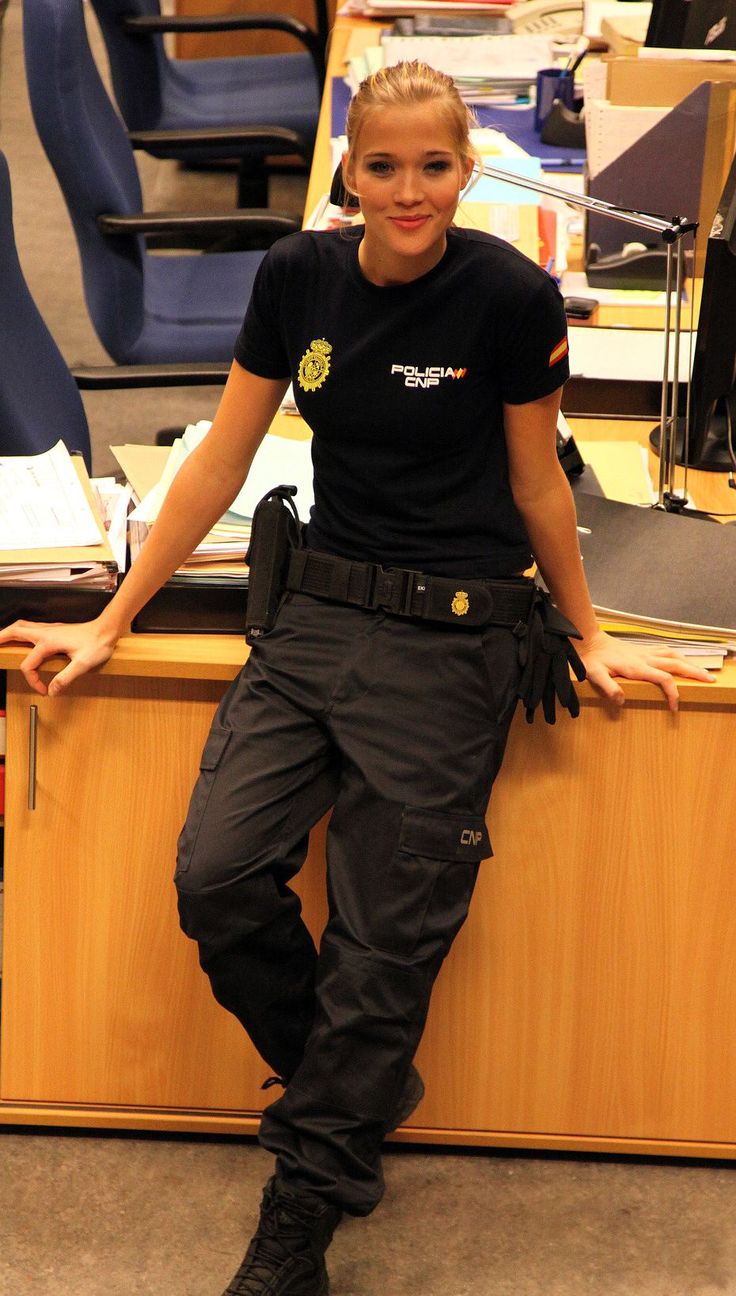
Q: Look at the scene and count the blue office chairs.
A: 3